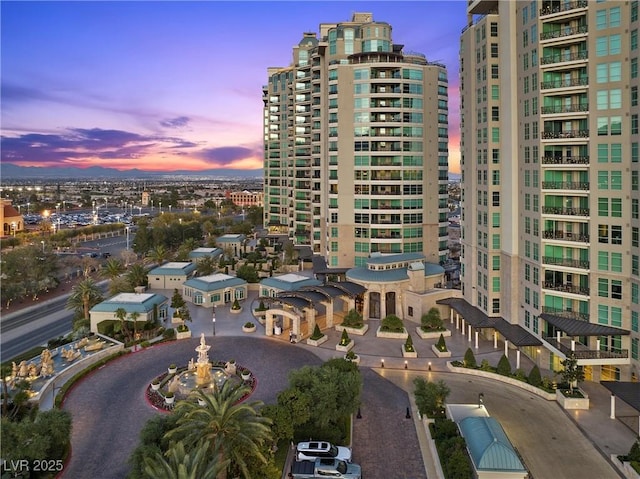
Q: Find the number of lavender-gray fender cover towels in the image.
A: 0